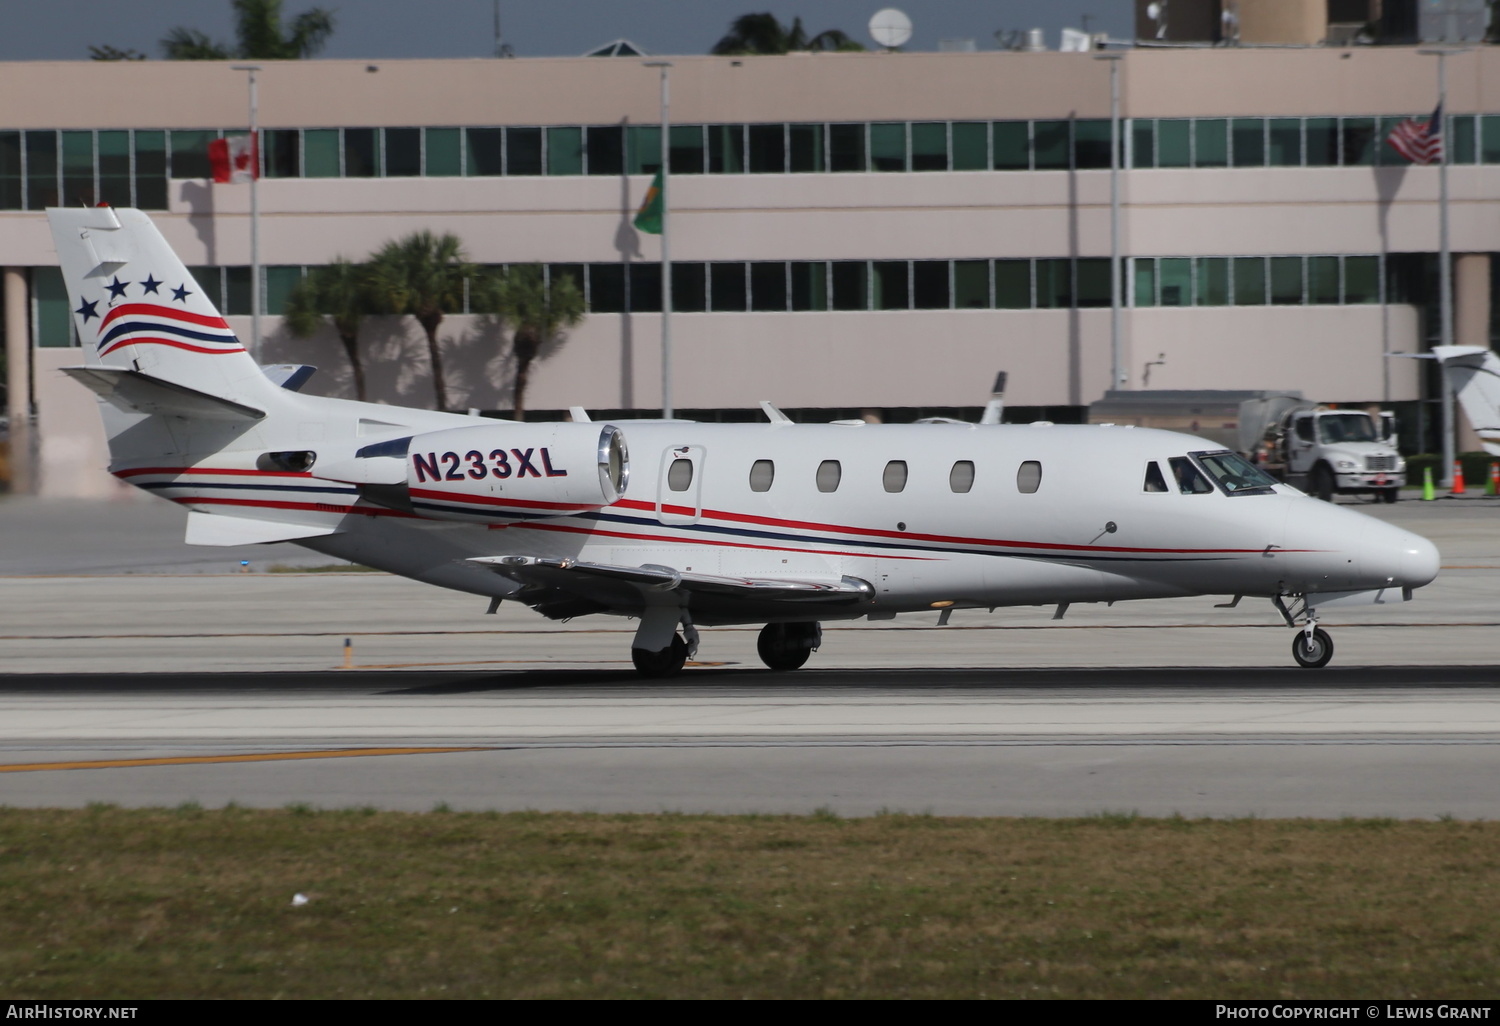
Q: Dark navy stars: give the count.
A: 4